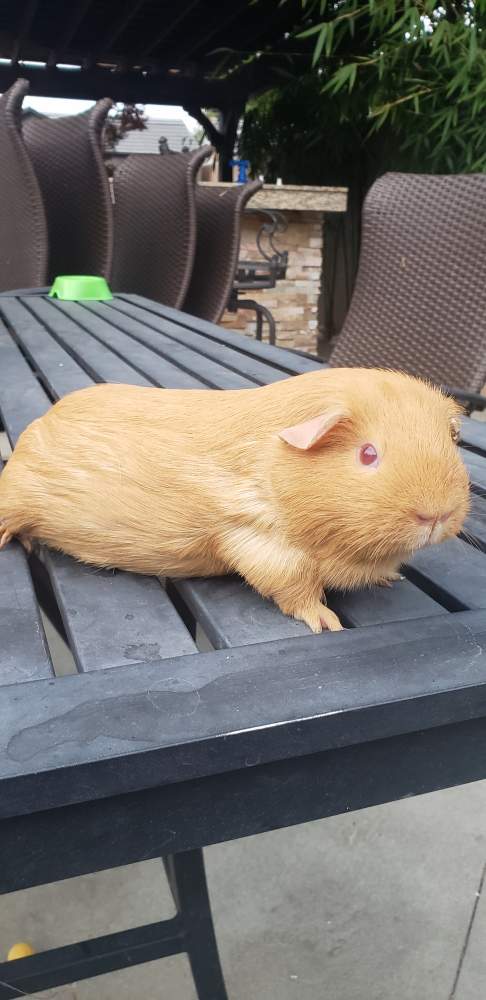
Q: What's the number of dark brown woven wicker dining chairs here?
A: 5